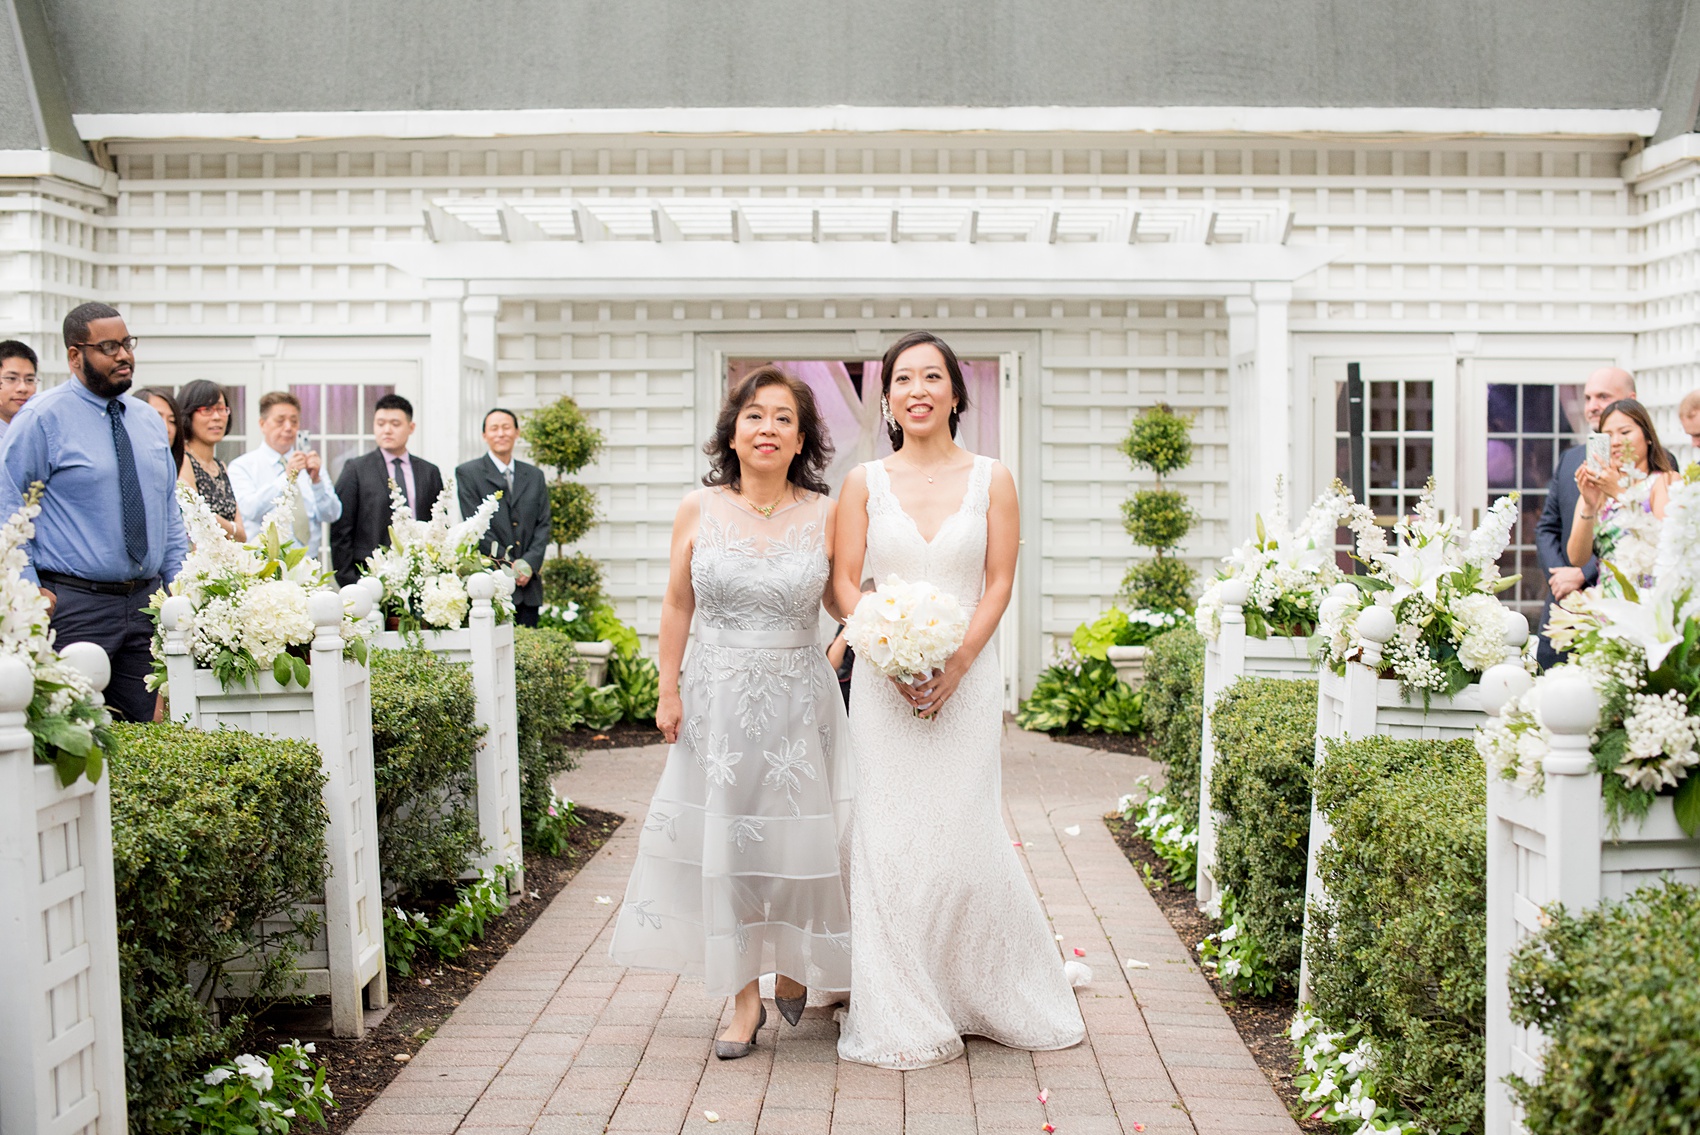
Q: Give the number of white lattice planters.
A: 6